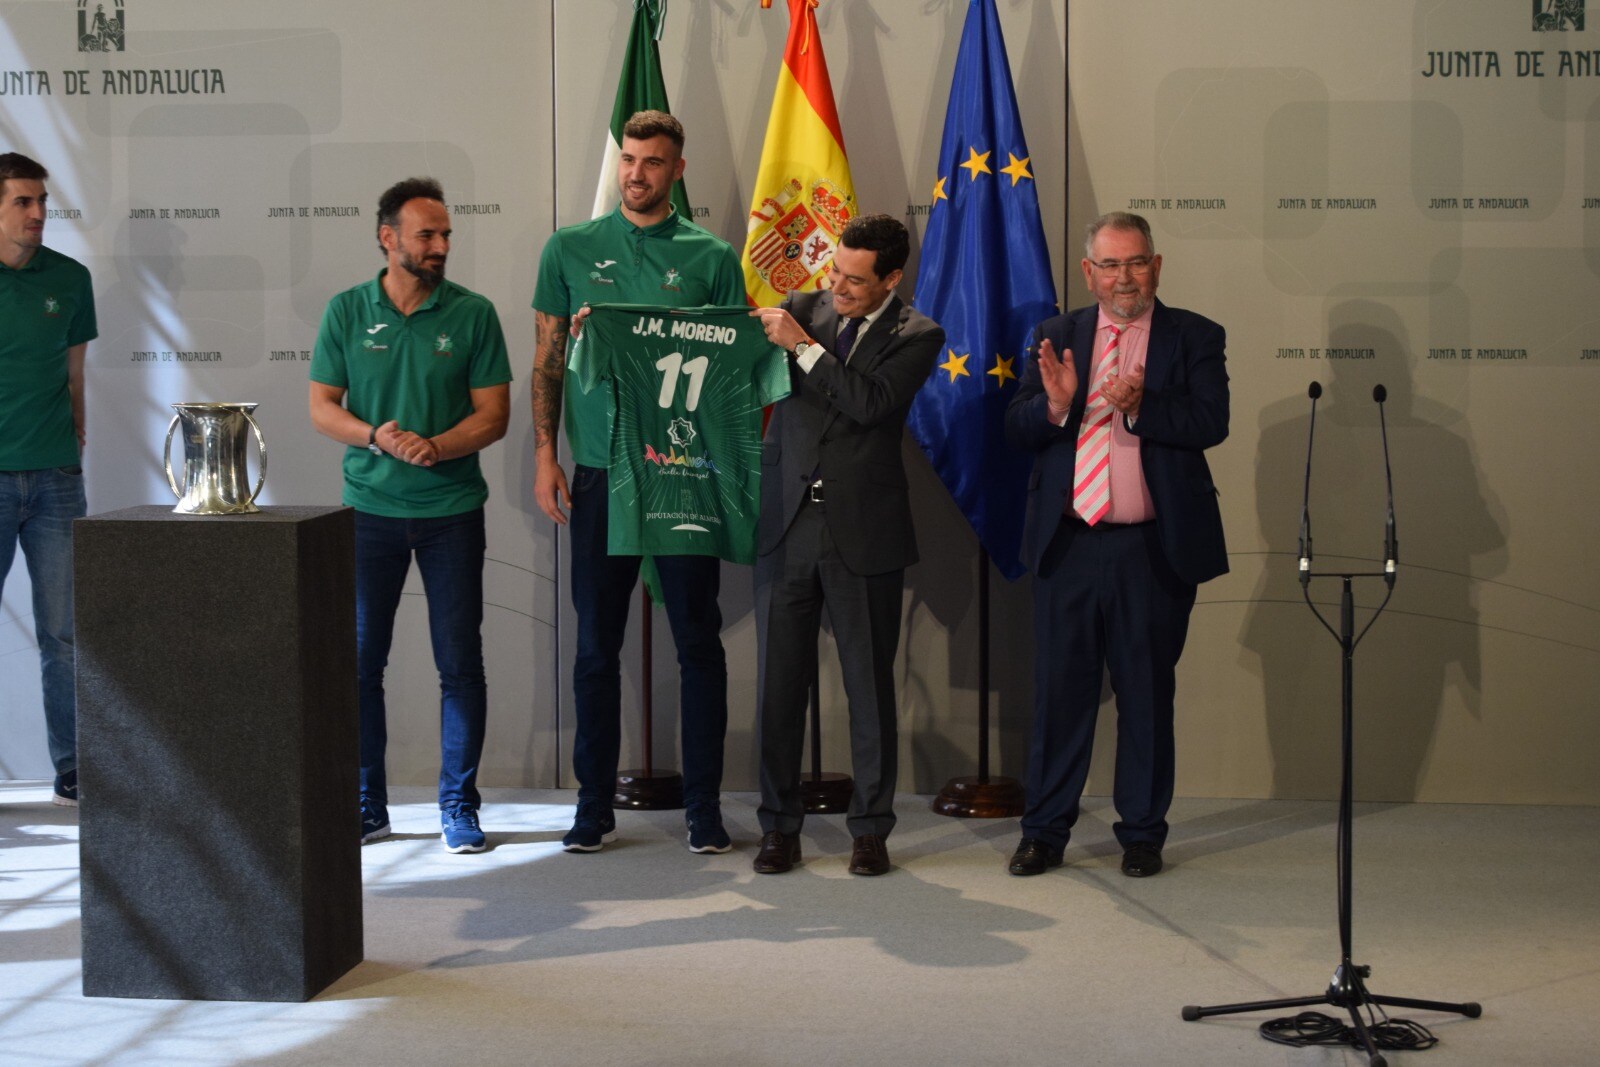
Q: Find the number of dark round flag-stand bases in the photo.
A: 3